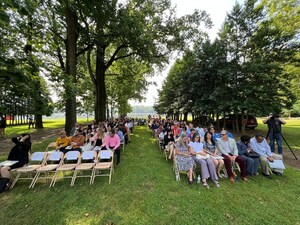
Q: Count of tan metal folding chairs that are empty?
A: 6